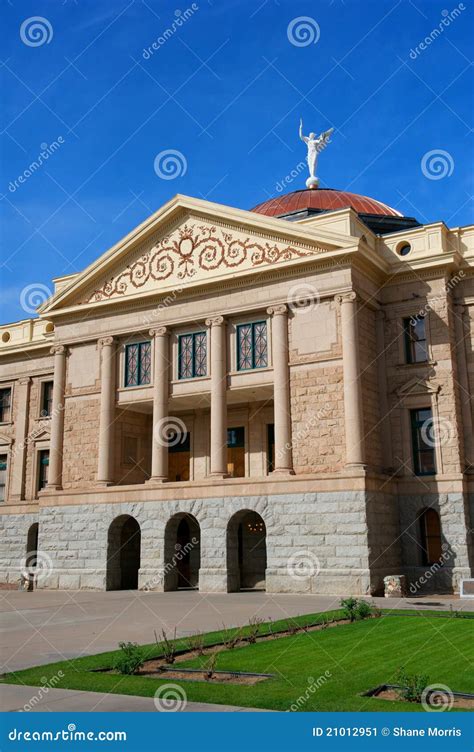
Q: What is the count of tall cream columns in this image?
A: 6